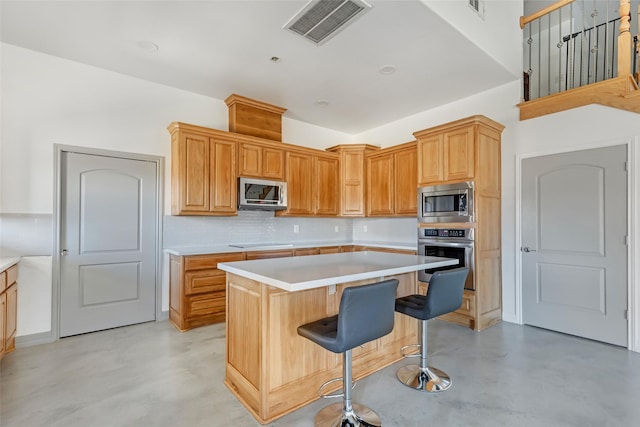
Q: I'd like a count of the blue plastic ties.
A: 0